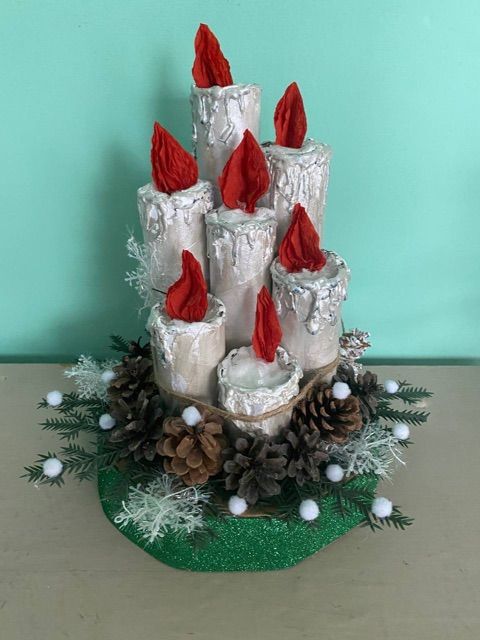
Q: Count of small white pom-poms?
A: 12